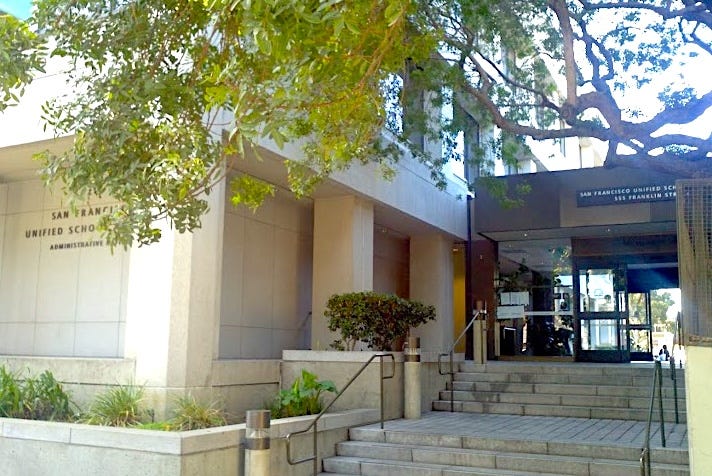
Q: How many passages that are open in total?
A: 1